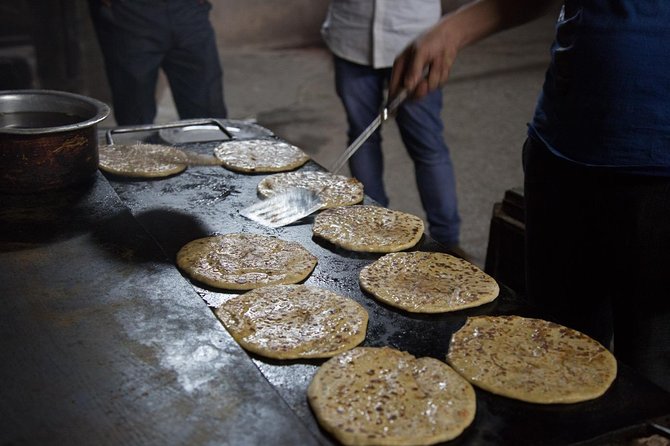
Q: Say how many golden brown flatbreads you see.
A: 9